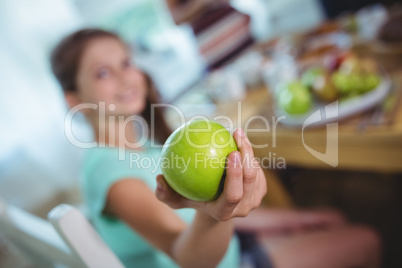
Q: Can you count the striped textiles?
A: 1